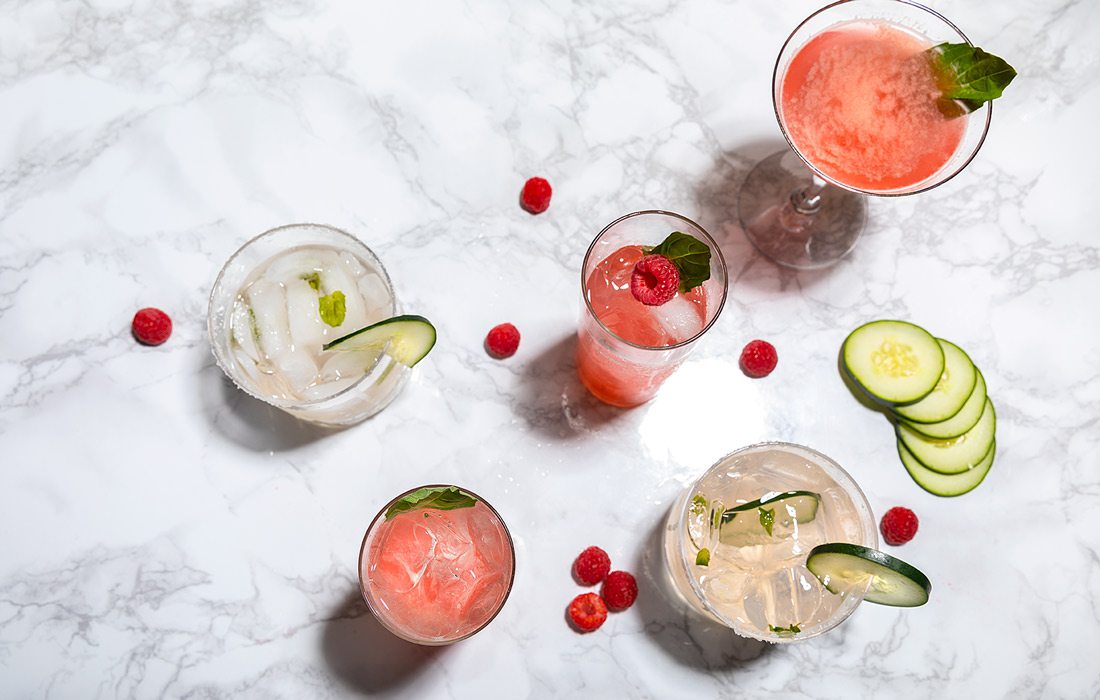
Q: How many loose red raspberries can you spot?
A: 8